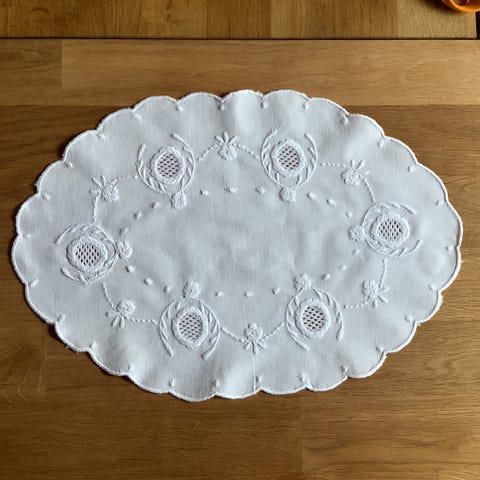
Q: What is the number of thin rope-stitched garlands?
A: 6